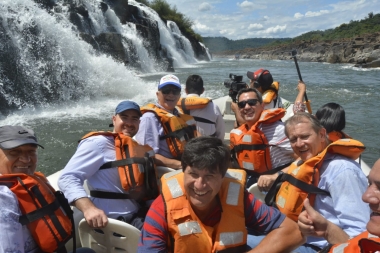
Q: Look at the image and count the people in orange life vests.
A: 10